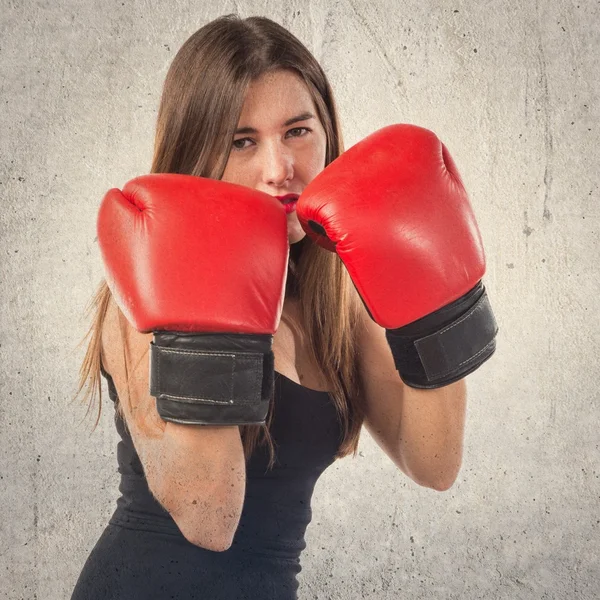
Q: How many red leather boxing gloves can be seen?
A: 2